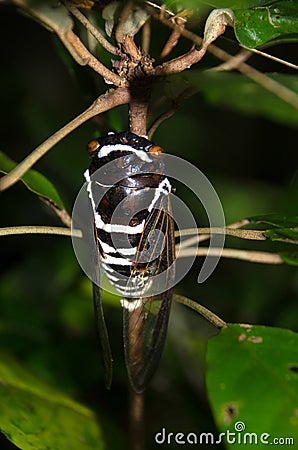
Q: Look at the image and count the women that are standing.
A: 0